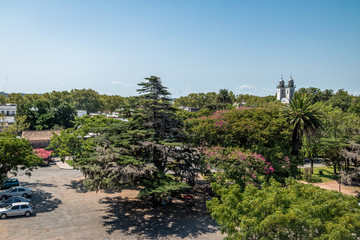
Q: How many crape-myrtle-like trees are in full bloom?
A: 2